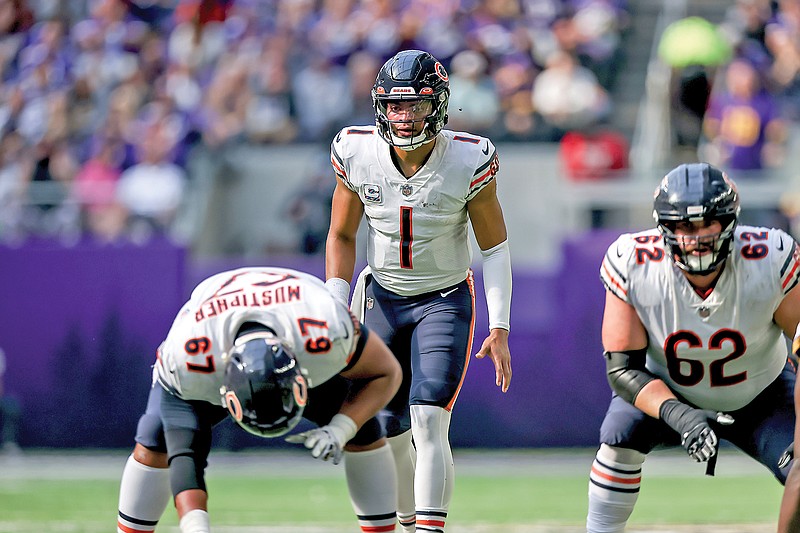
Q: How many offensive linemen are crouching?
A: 2